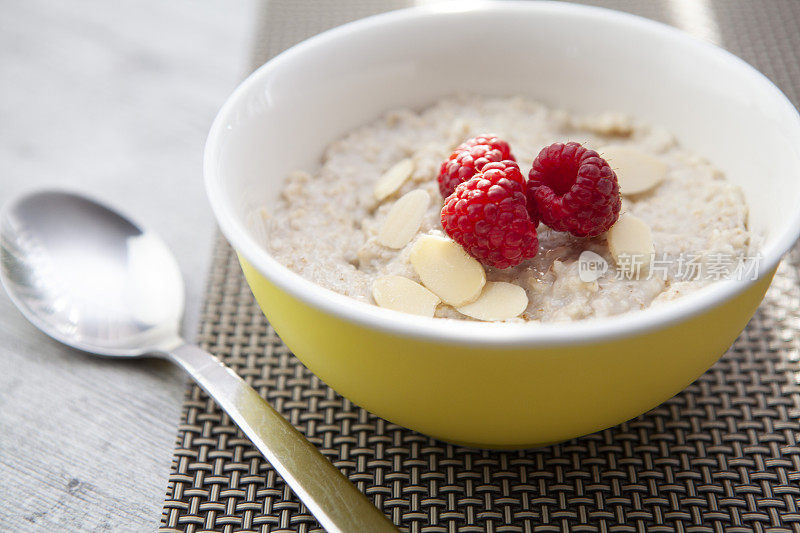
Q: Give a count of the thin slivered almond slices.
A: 7